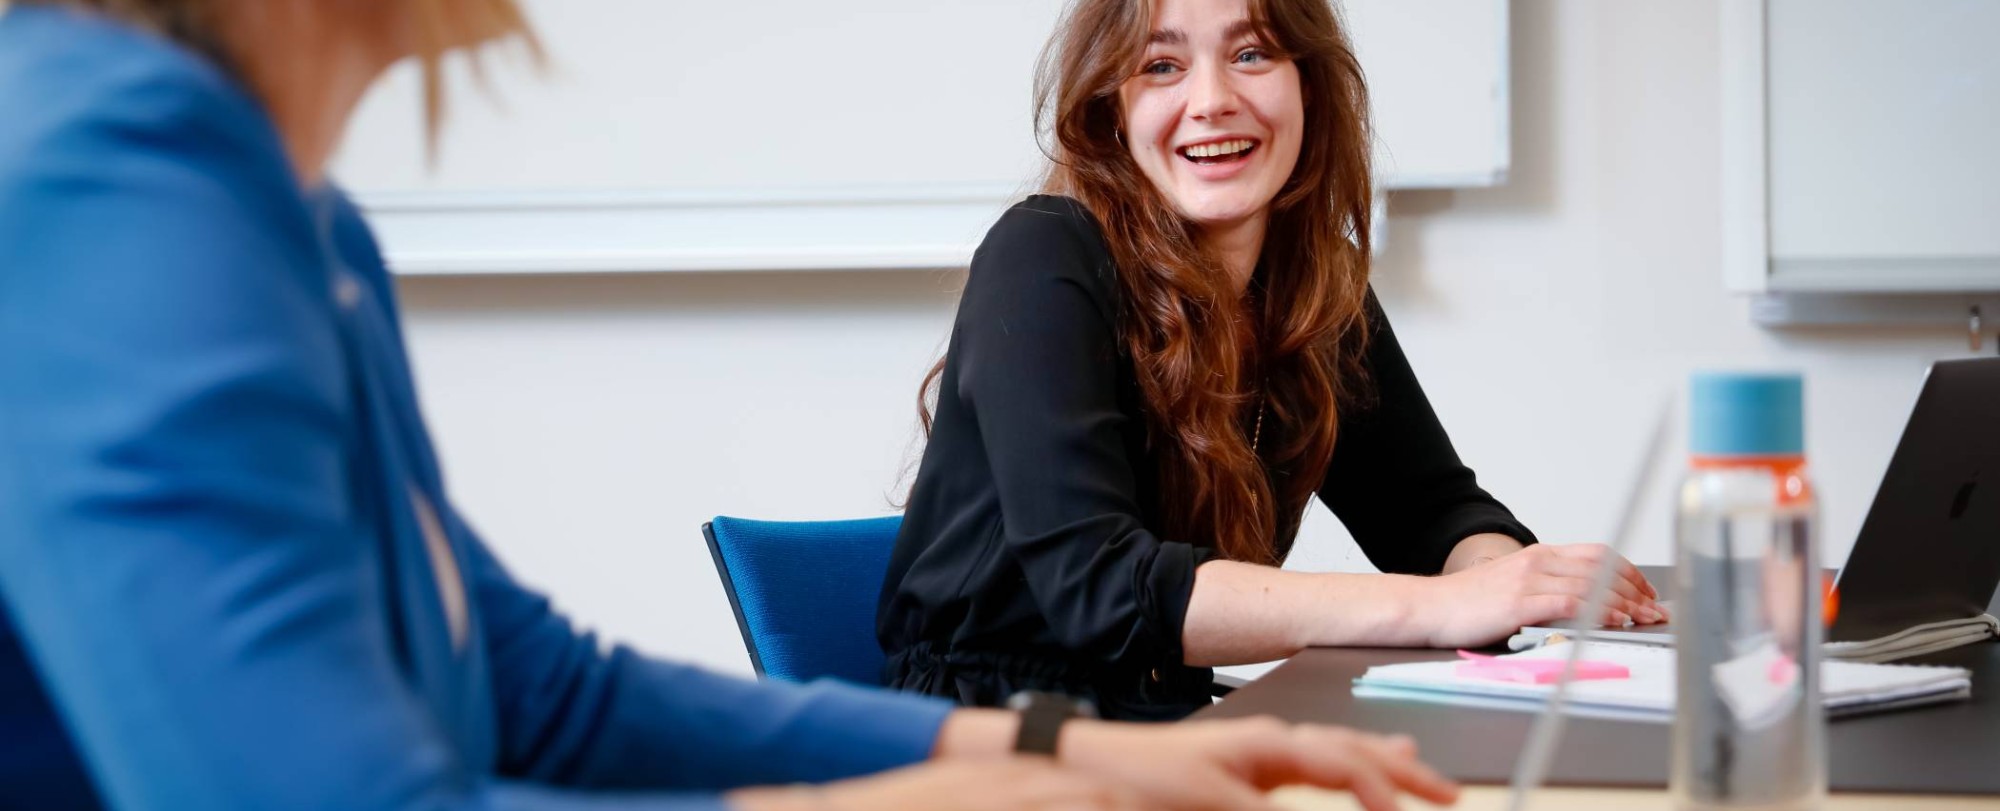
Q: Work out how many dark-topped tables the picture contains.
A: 1